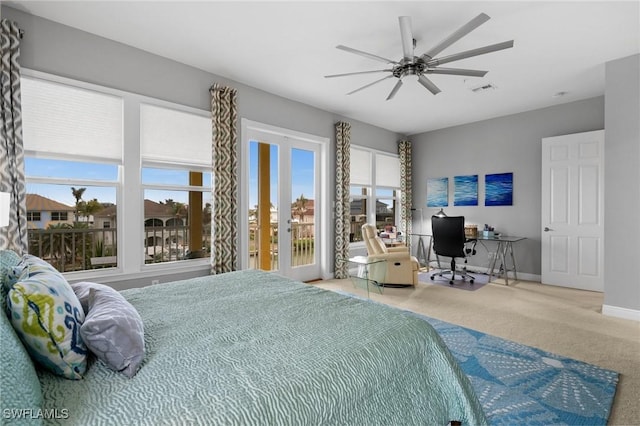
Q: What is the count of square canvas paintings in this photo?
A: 3